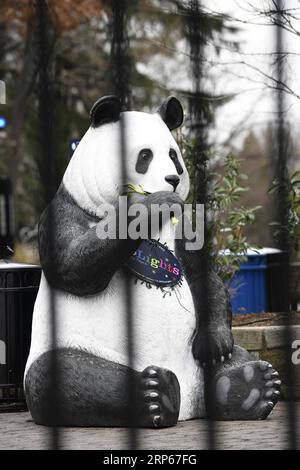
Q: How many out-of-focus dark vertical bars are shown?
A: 4